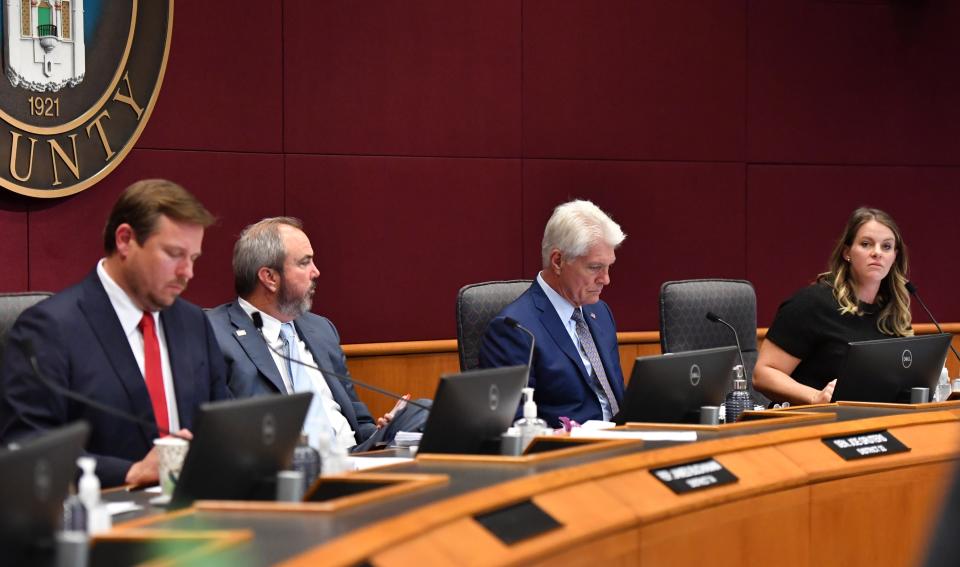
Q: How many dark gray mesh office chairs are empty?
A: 1